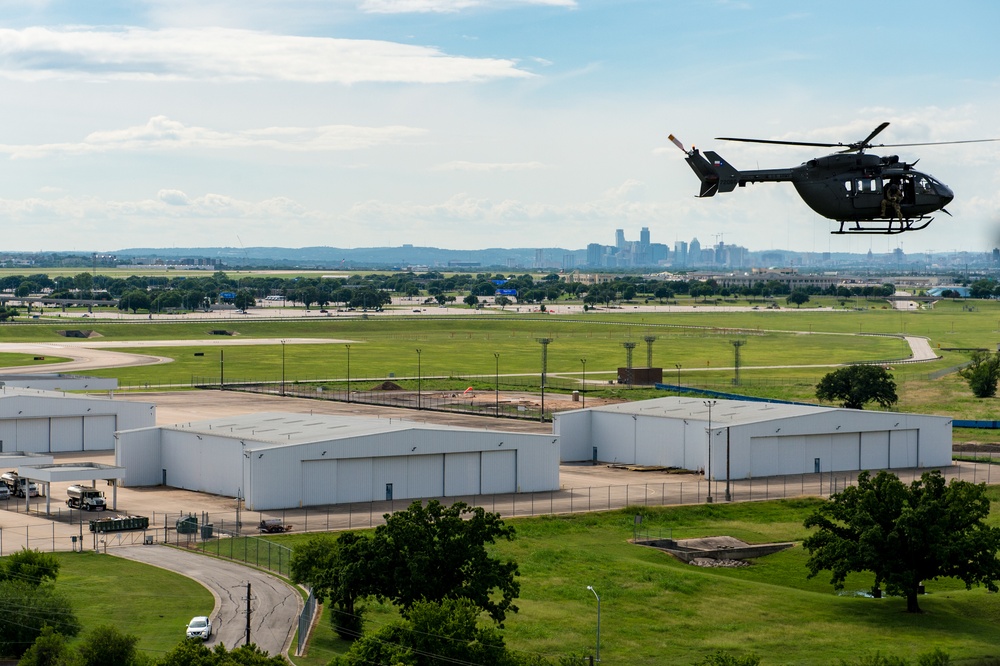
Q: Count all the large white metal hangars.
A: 3